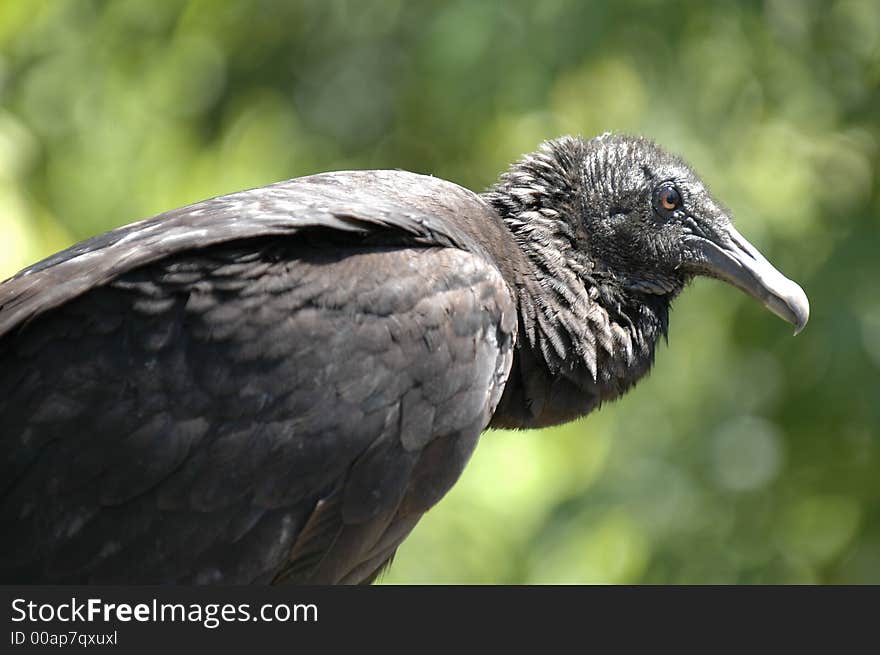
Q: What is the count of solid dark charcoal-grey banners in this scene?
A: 1